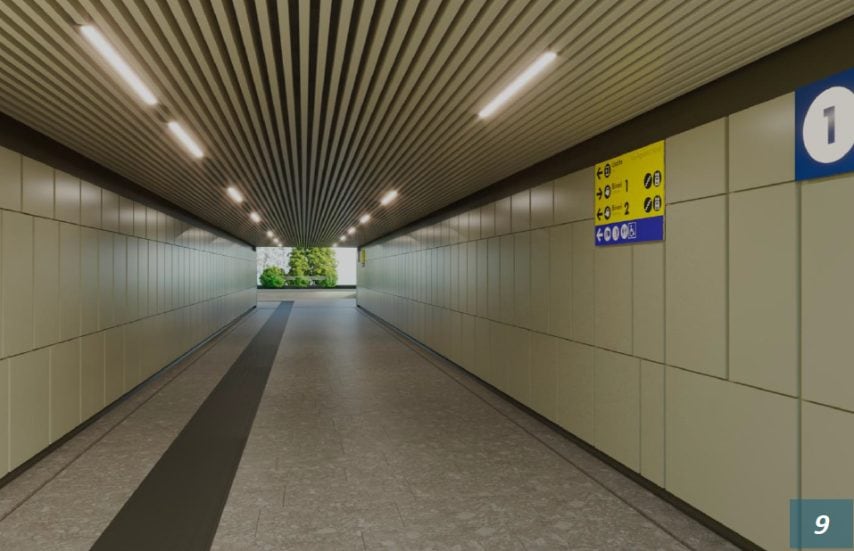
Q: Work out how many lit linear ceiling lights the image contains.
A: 13